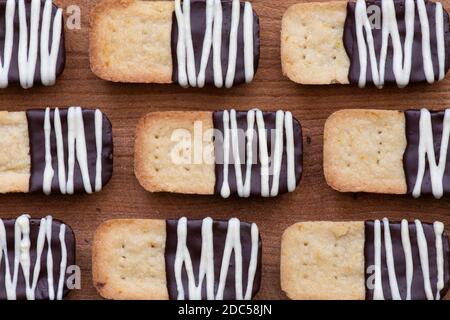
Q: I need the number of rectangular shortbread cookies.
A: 9